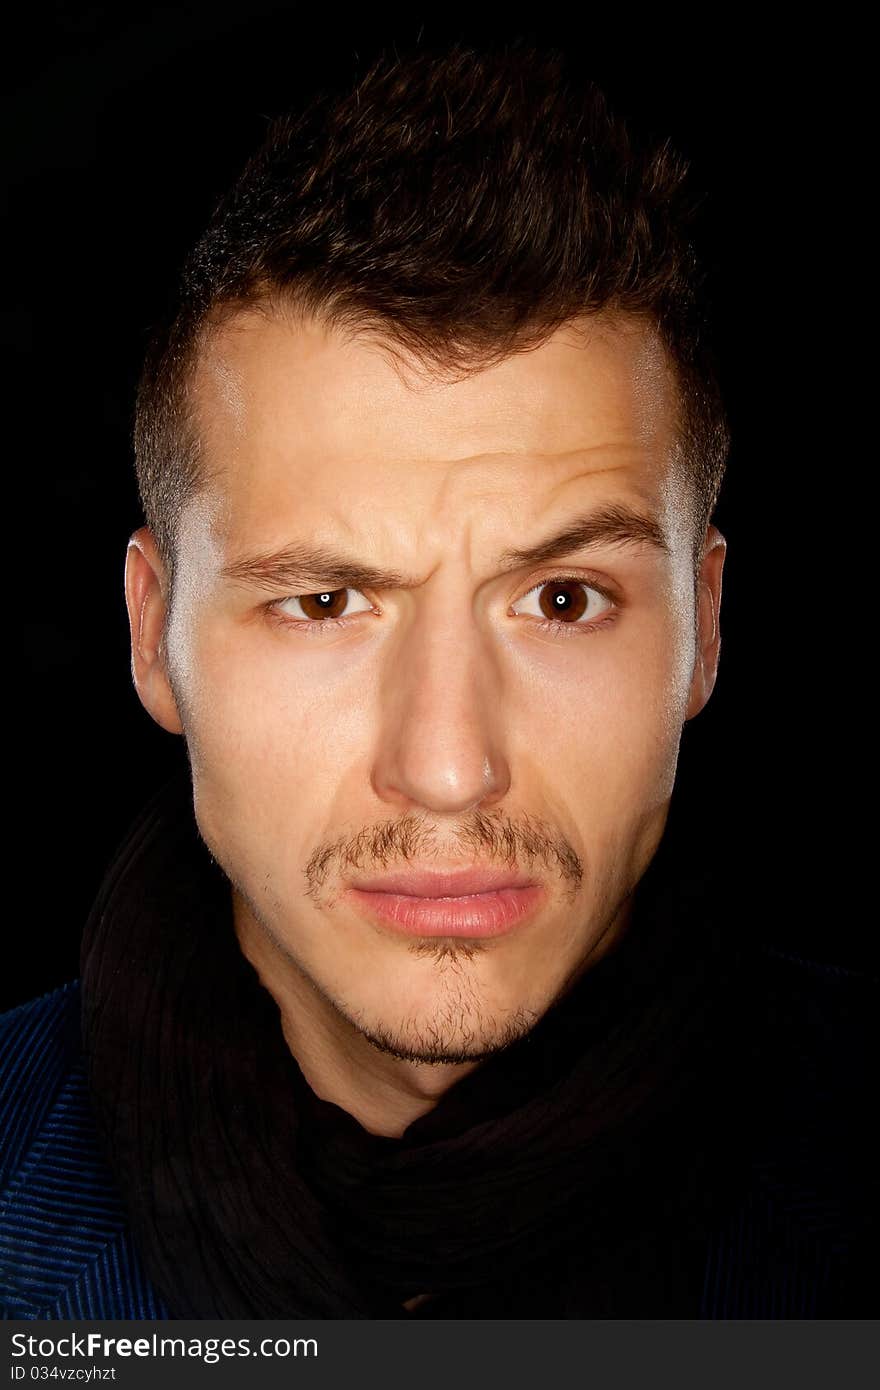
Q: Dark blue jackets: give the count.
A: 1